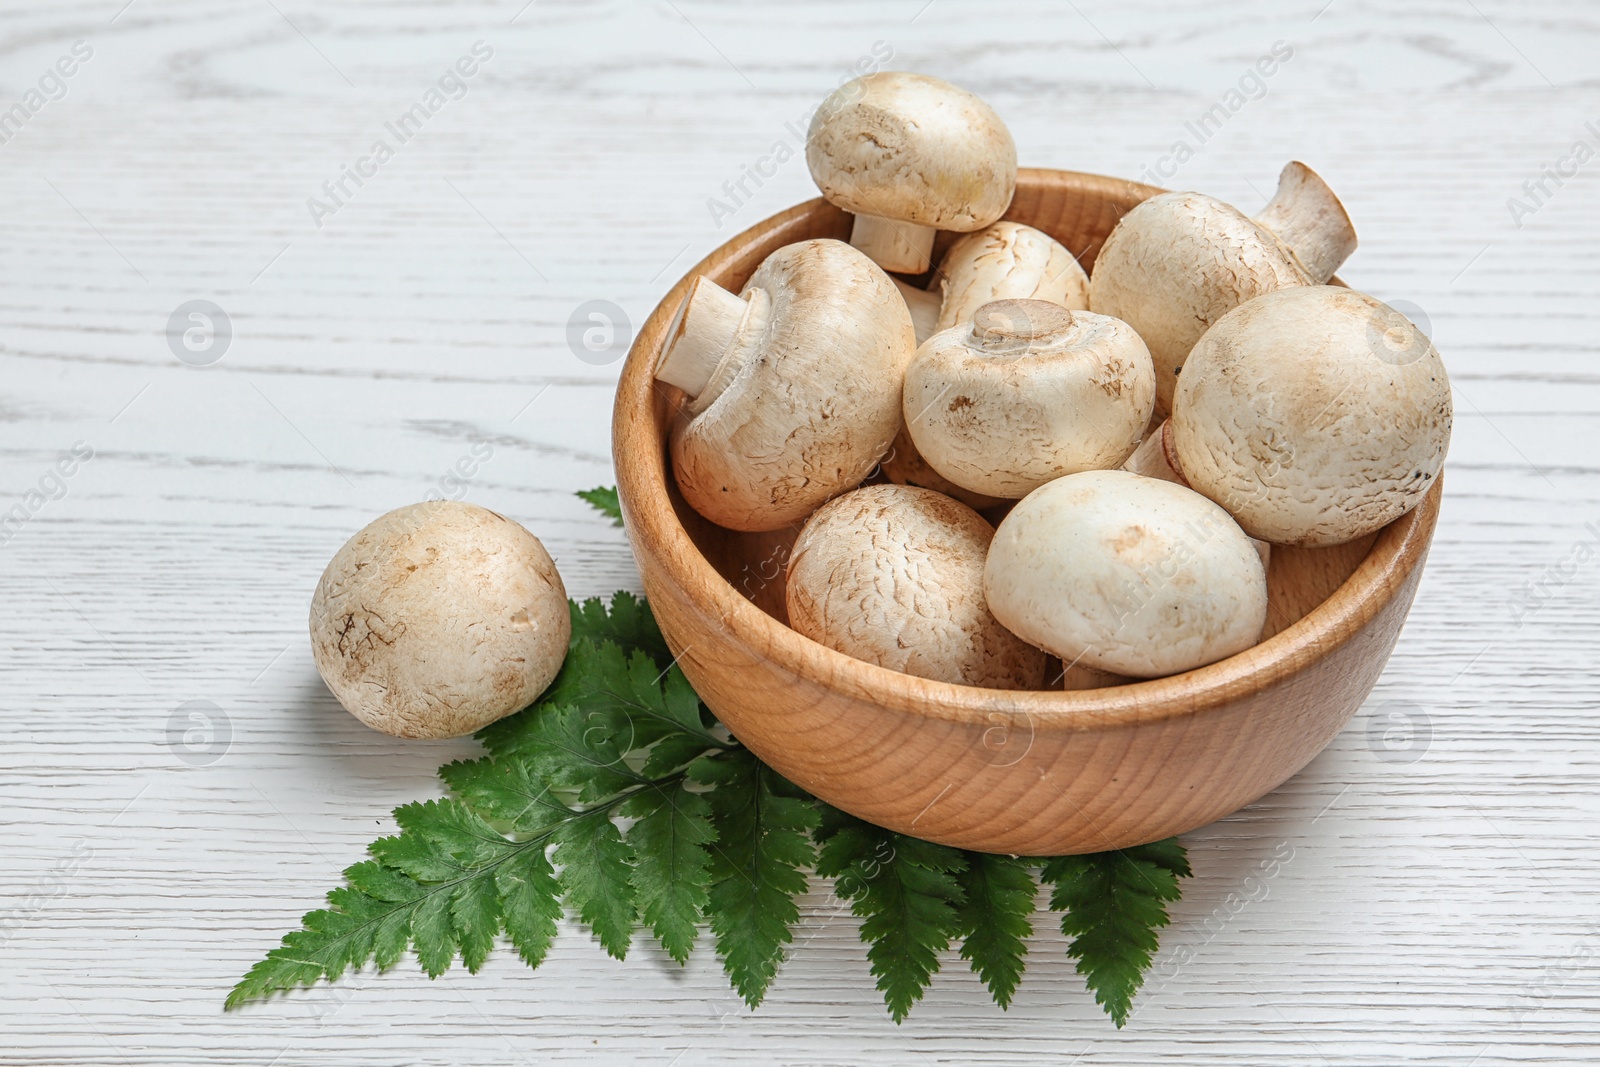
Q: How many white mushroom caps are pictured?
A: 9